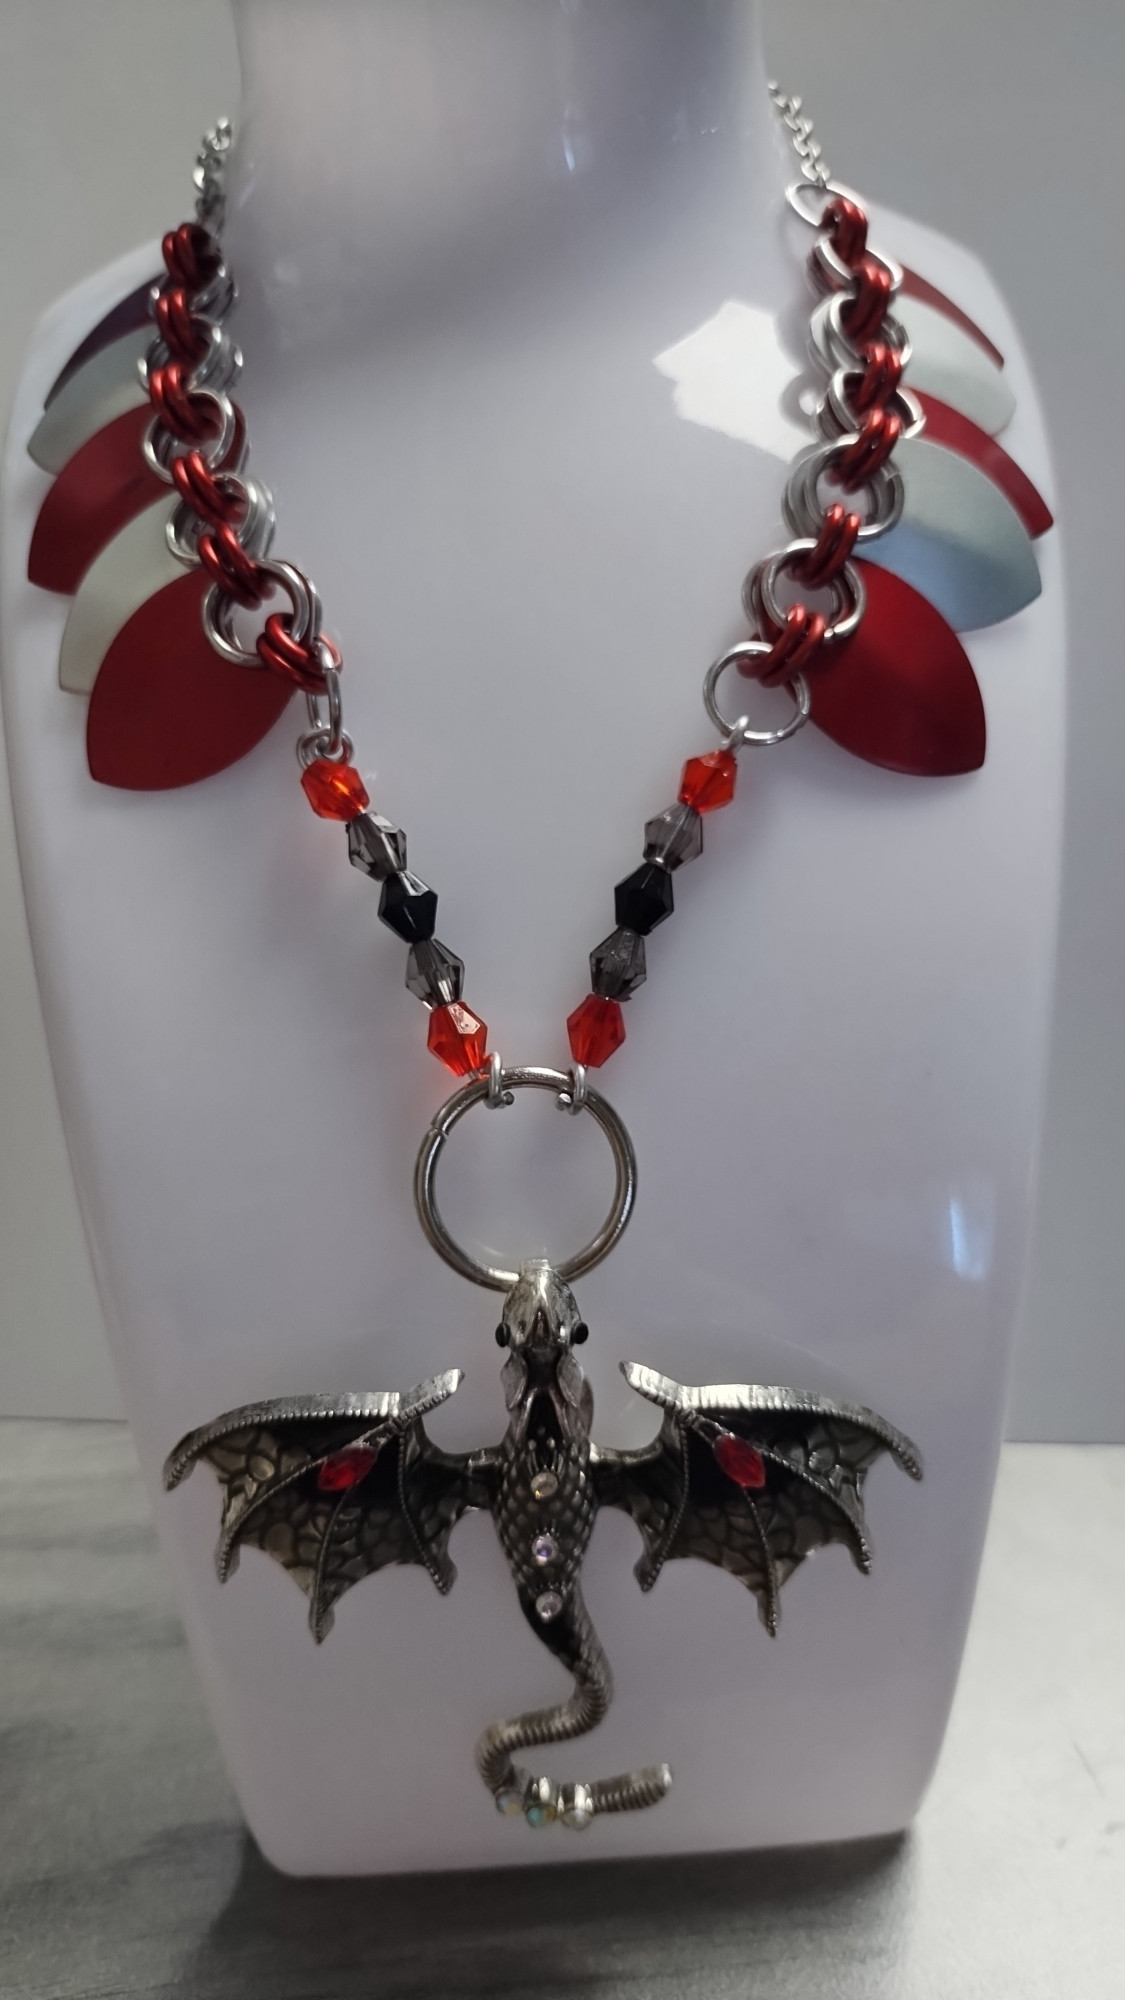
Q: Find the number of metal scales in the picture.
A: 10